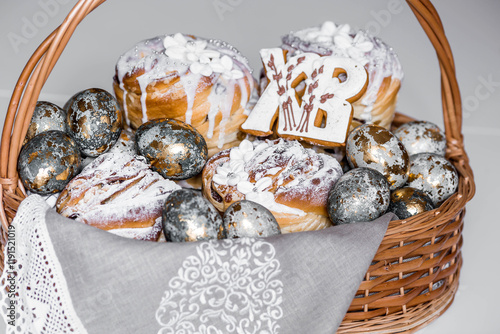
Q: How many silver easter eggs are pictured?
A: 11